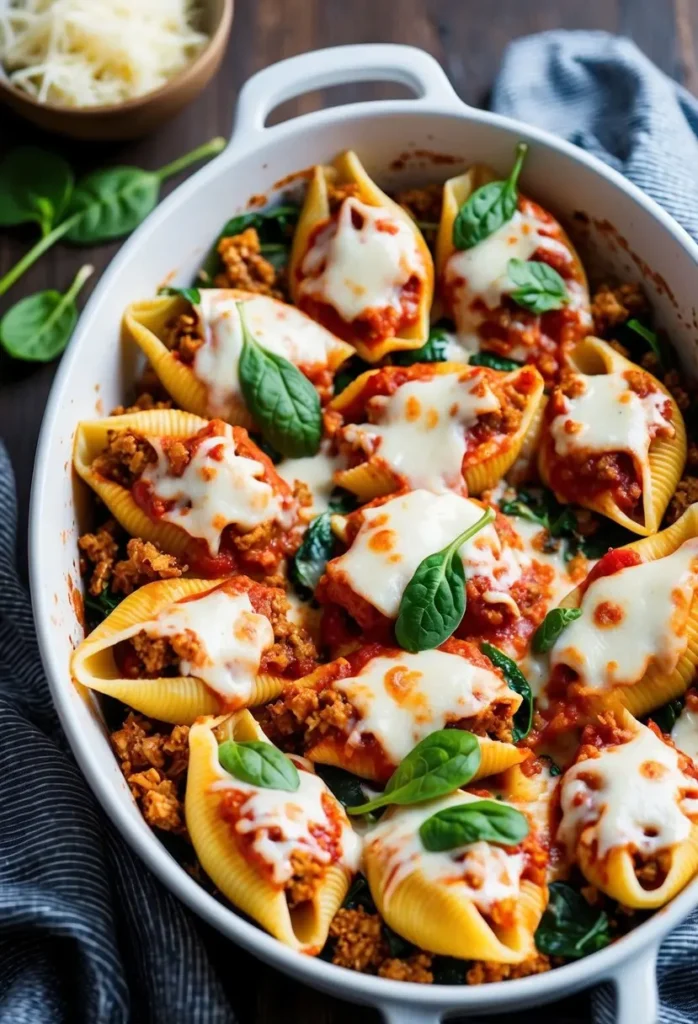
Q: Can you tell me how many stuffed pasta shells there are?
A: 13